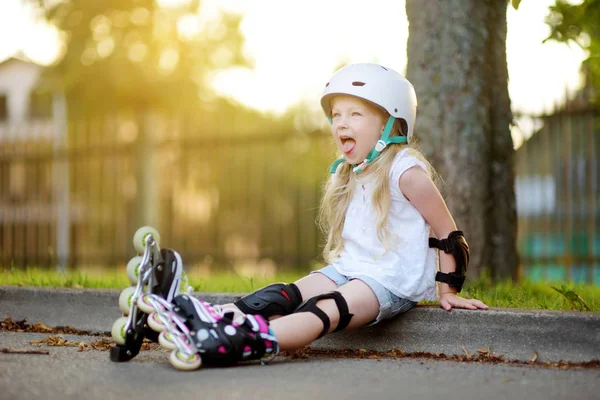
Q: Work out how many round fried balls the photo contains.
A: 0